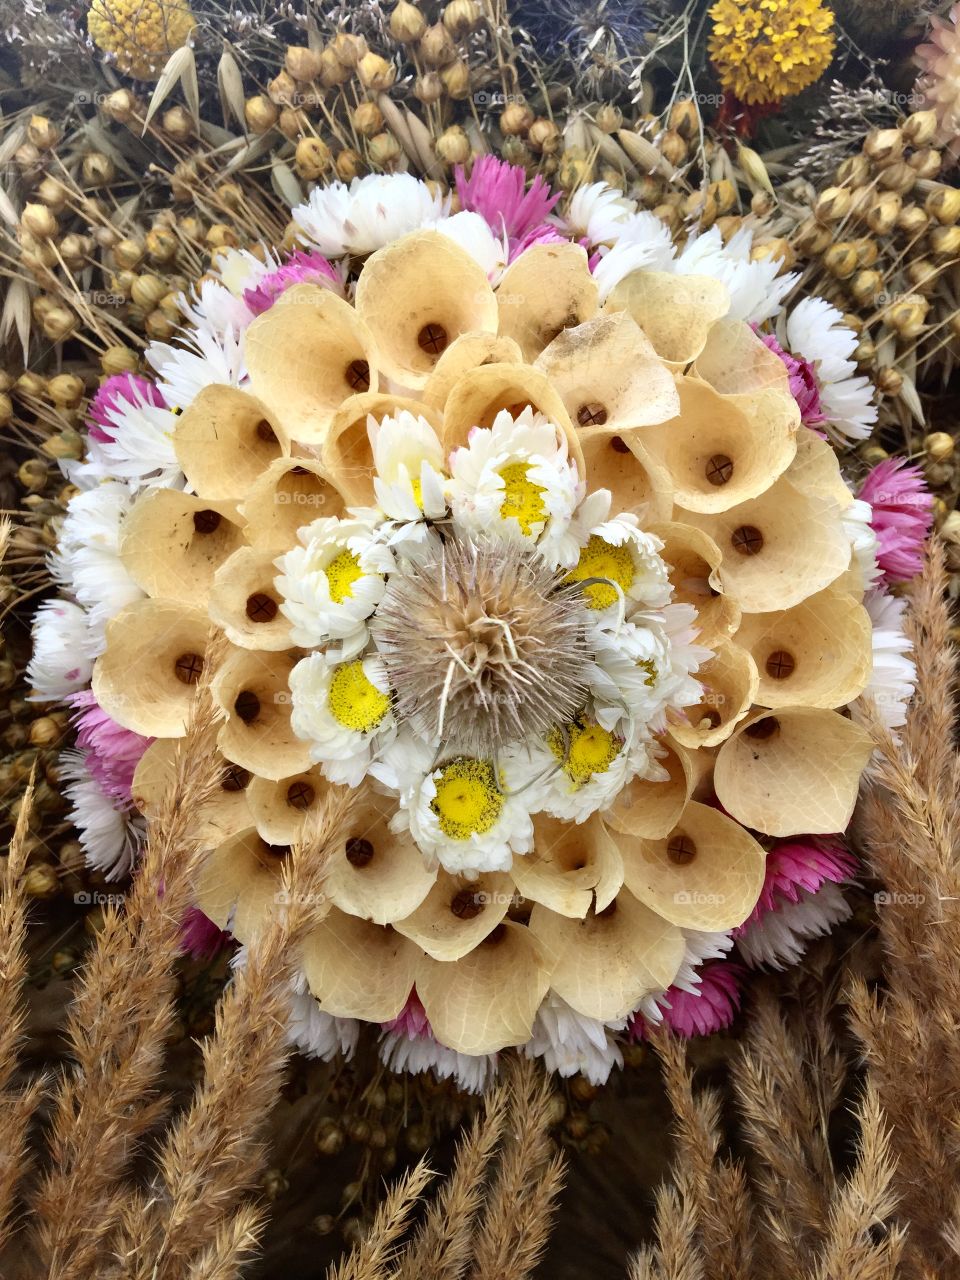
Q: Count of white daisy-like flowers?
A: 8